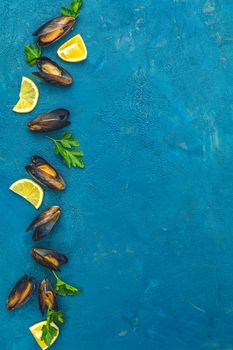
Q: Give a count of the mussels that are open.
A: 8